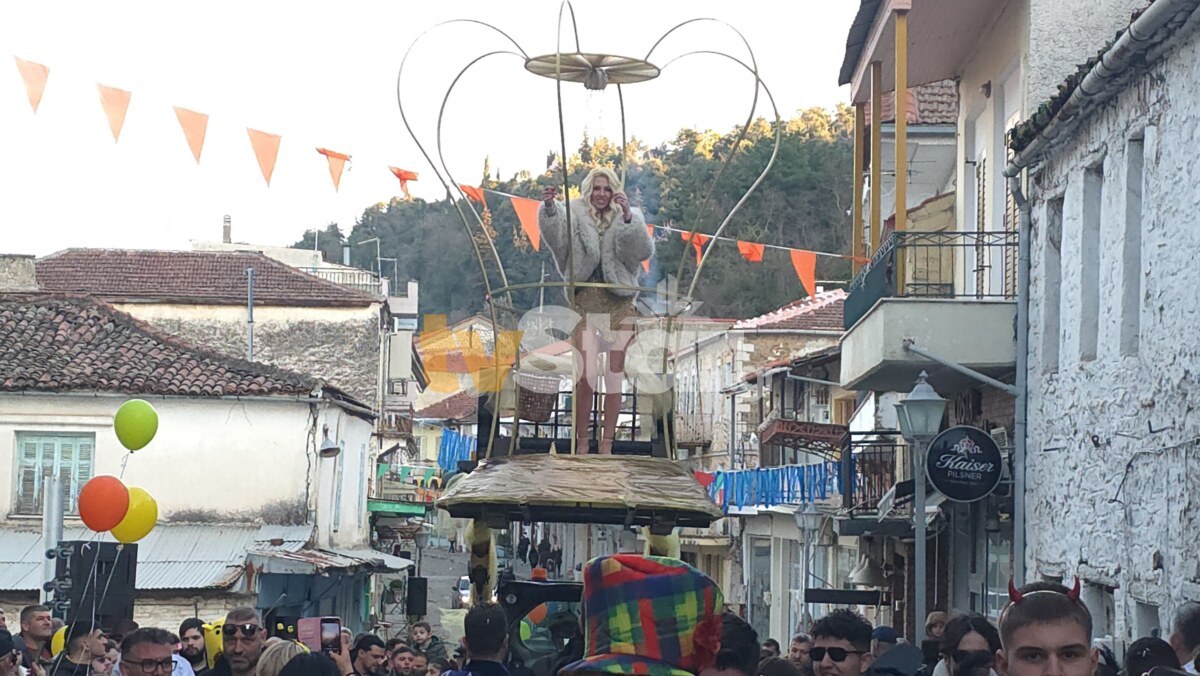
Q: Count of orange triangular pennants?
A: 13